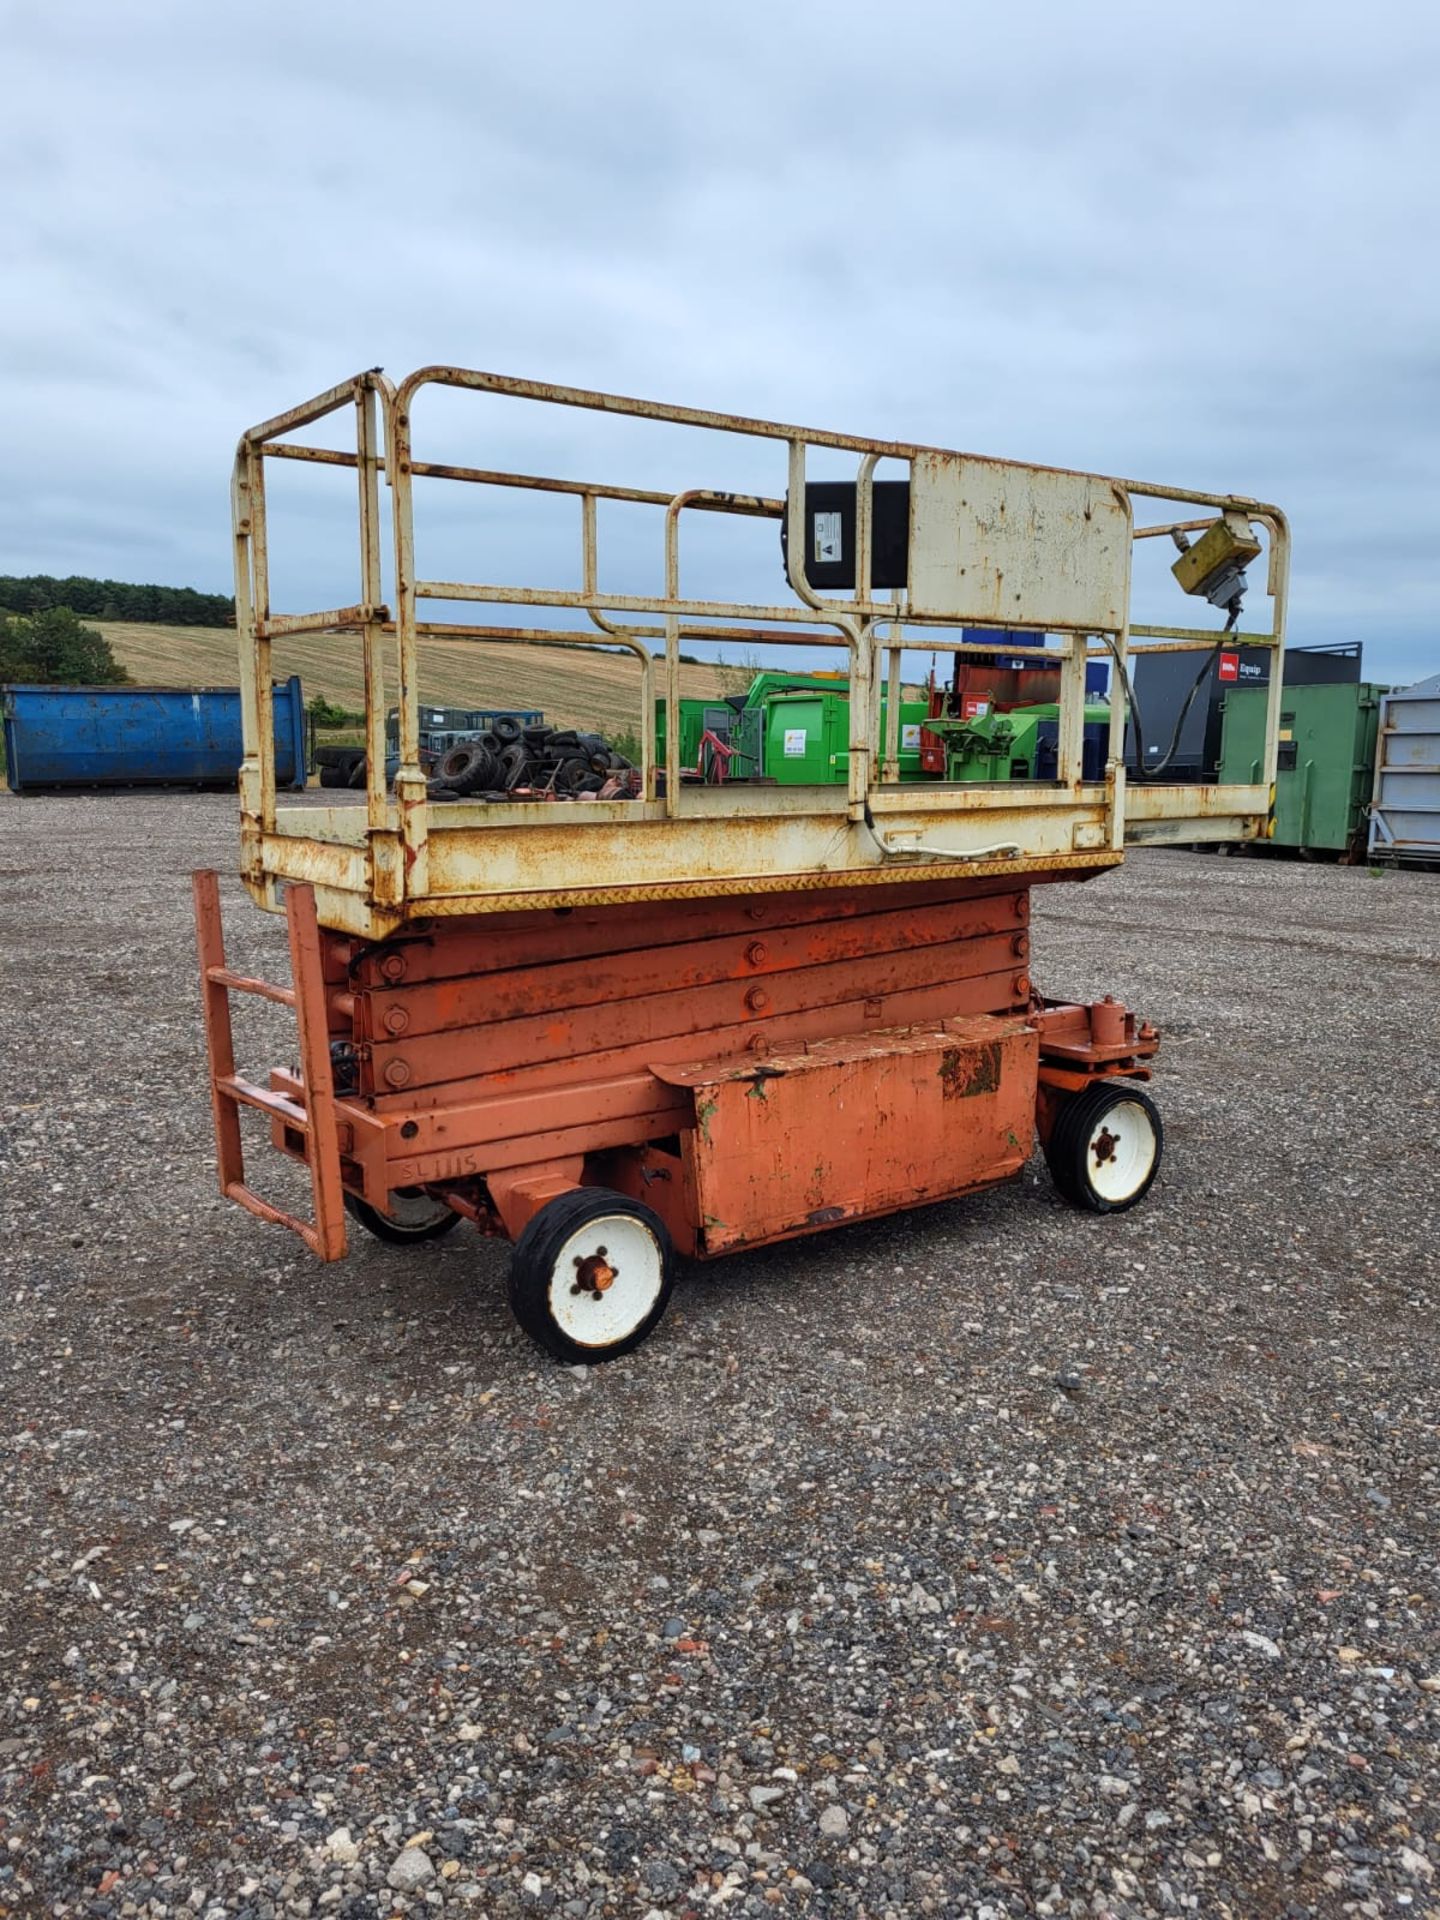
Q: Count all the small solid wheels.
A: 3